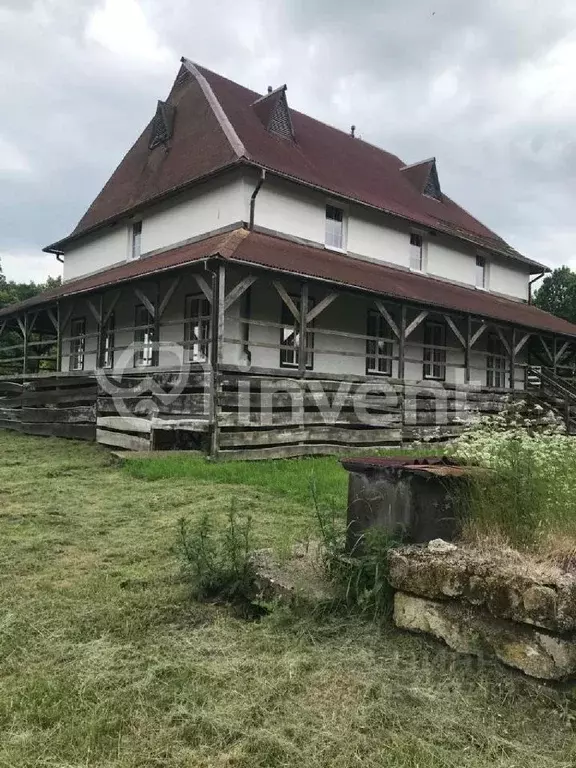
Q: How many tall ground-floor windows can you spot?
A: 8